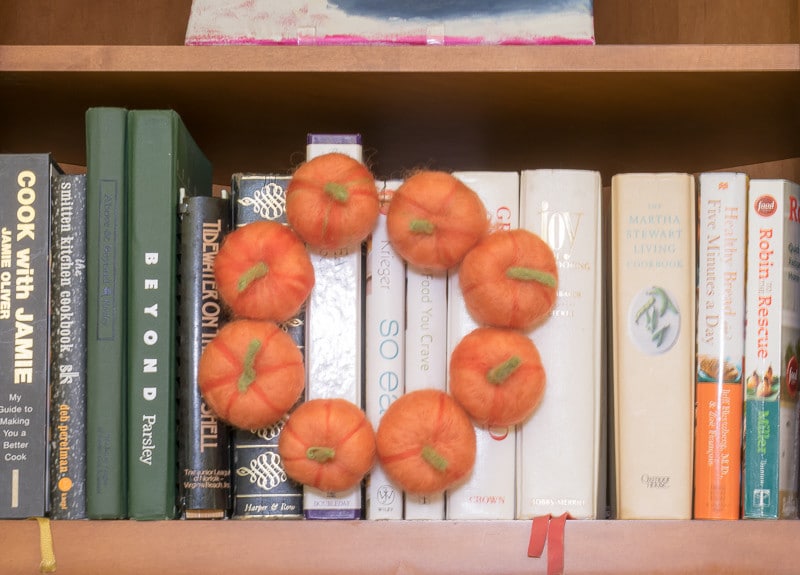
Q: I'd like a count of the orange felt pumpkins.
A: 8